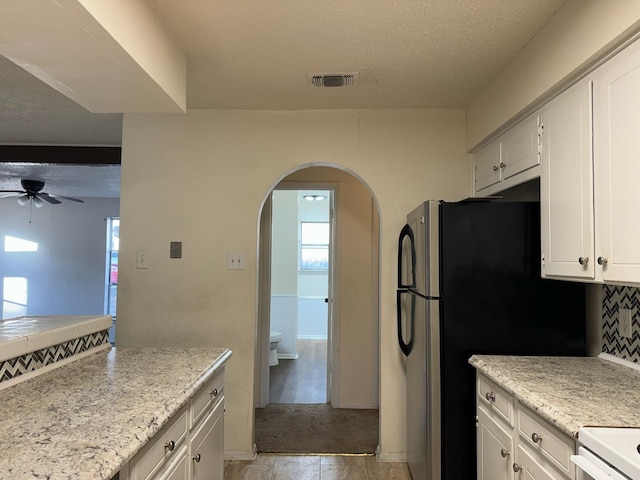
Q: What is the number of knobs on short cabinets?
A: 2